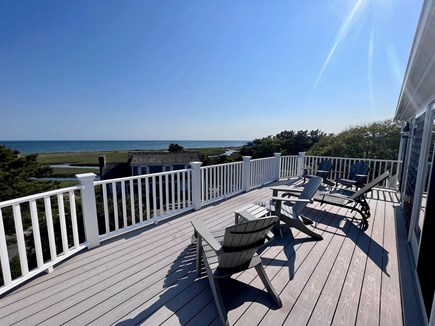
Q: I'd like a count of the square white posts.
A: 5